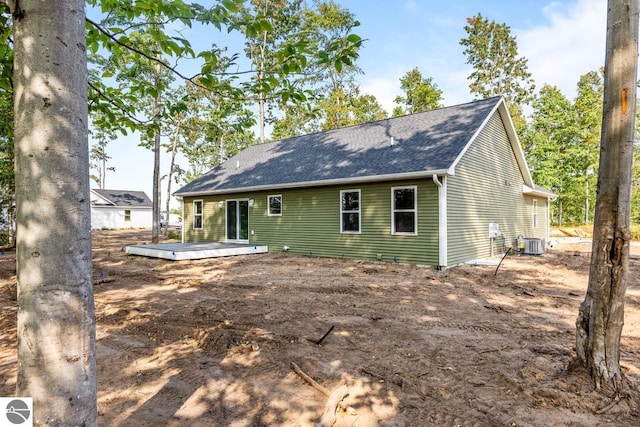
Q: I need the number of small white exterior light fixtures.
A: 2